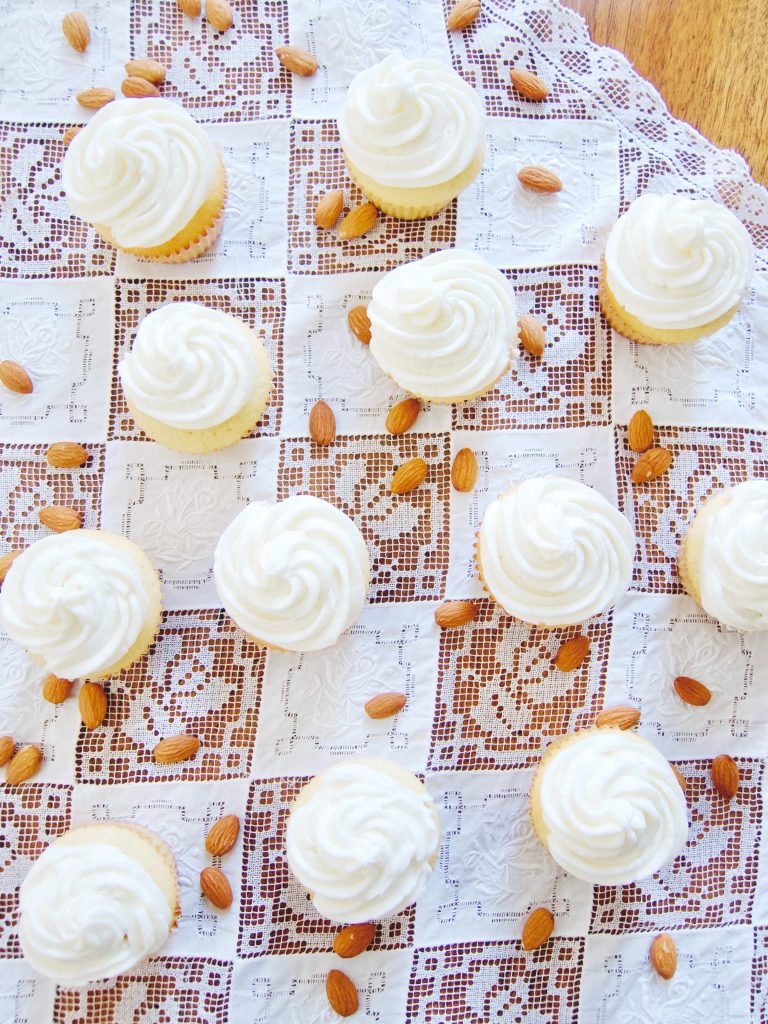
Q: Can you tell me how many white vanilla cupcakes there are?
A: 12